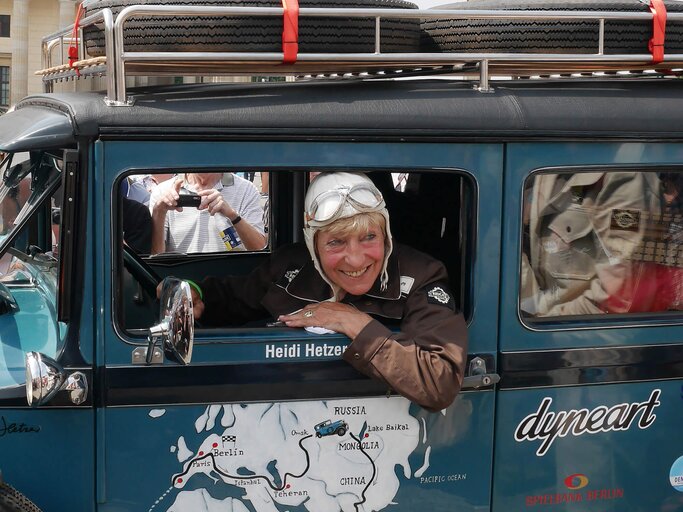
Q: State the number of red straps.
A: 3